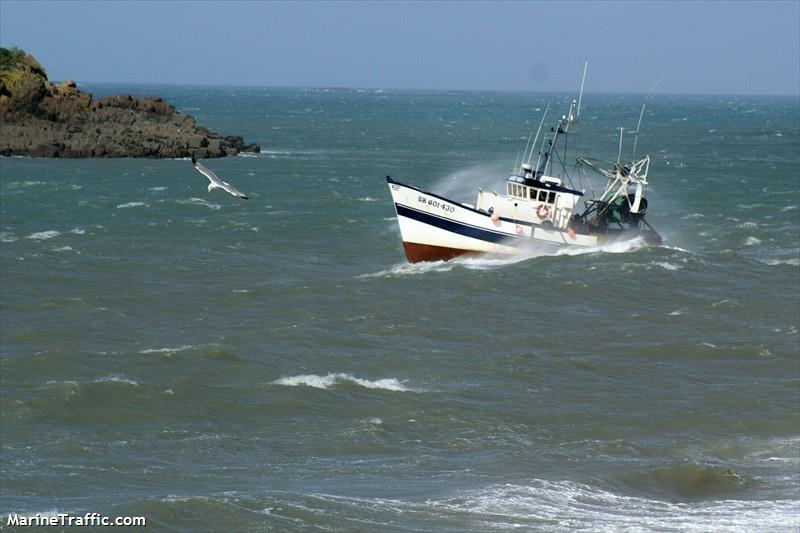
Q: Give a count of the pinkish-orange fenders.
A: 3